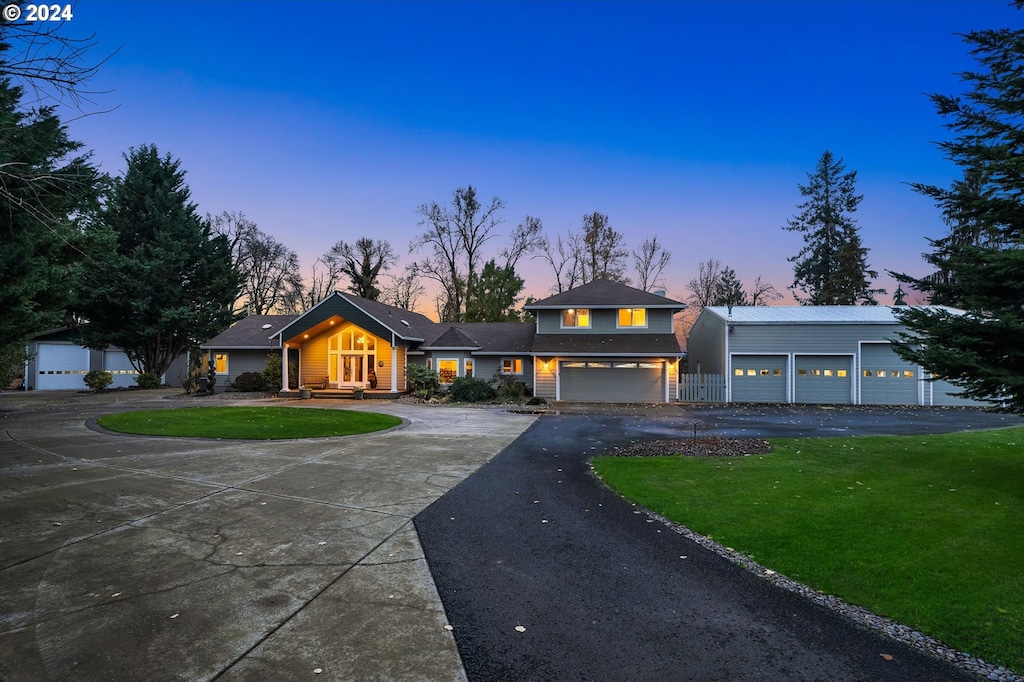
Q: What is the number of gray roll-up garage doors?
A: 5